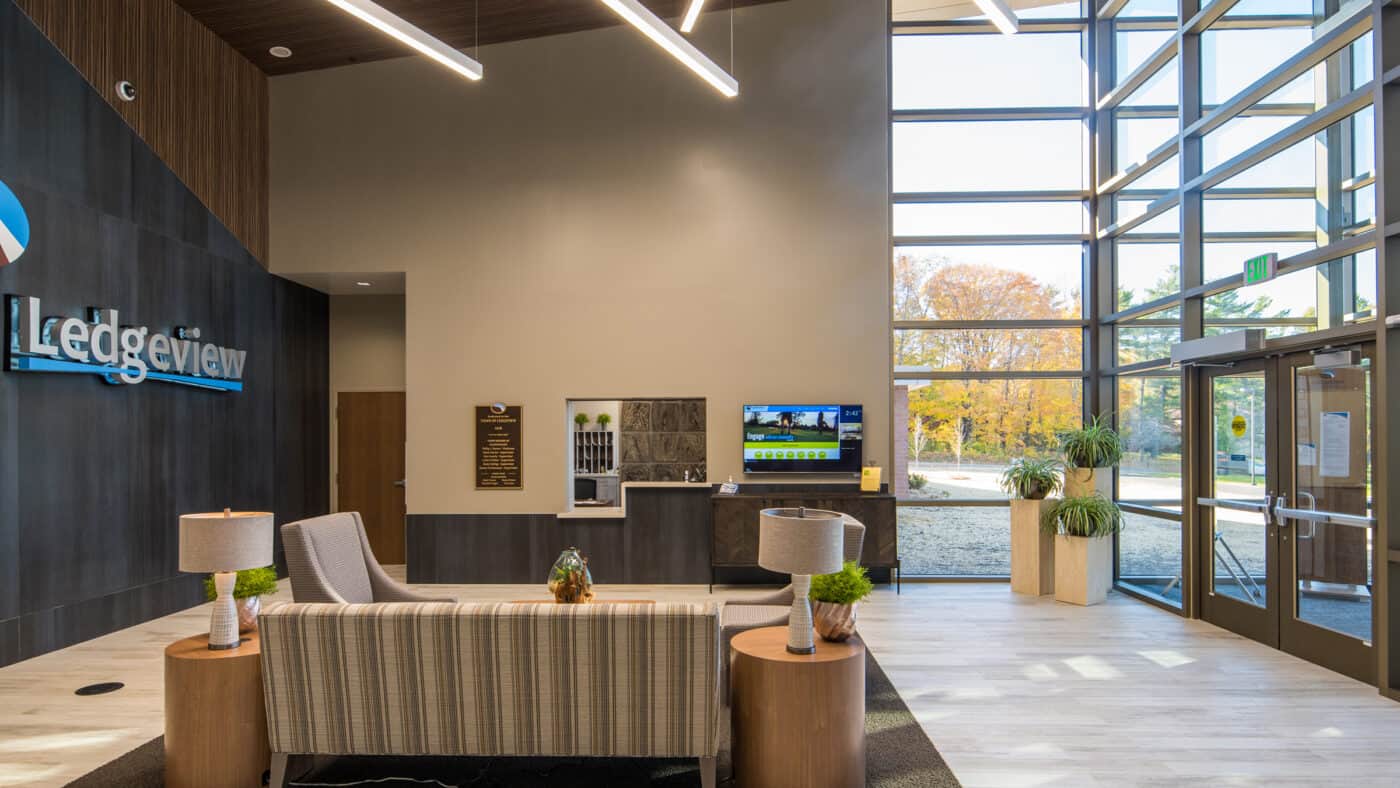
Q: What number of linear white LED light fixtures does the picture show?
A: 4